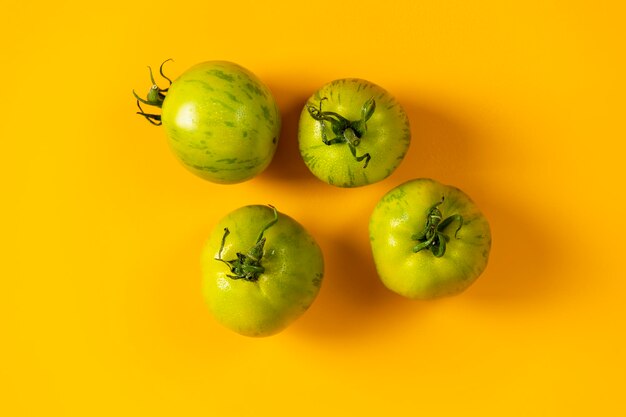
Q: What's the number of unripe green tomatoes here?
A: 4